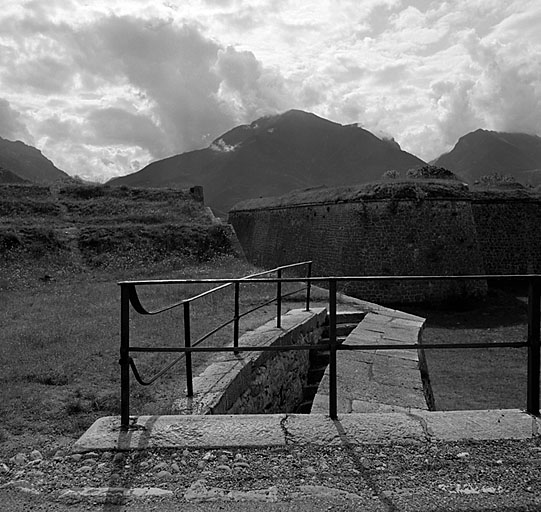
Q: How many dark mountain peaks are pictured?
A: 3